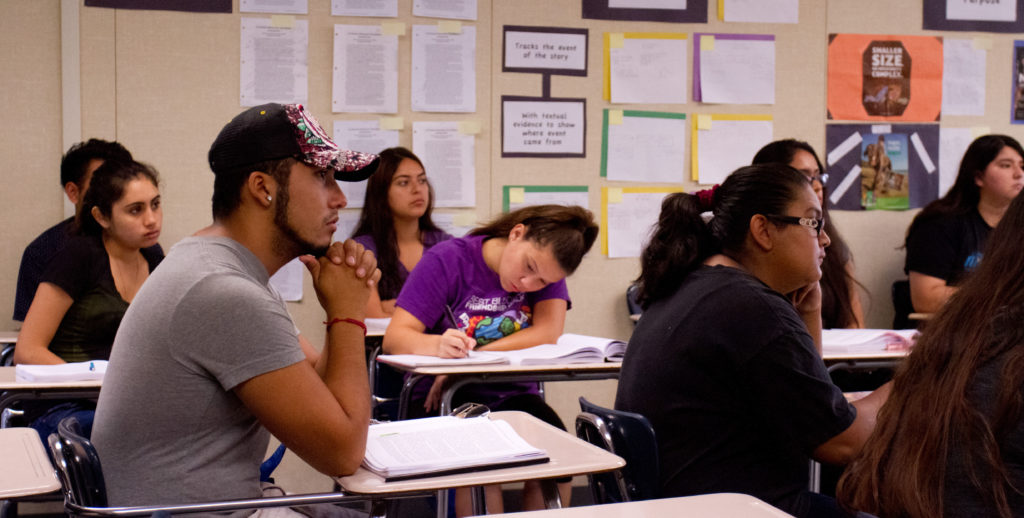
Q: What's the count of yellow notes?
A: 14